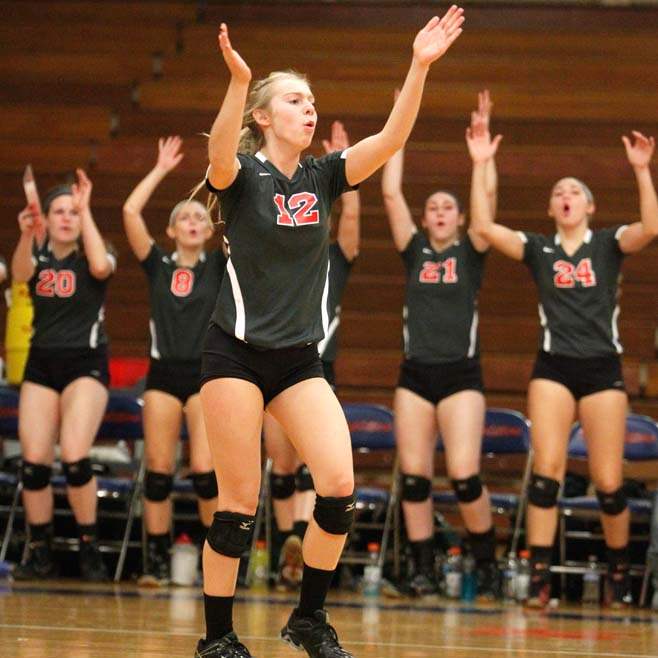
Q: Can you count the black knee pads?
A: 12